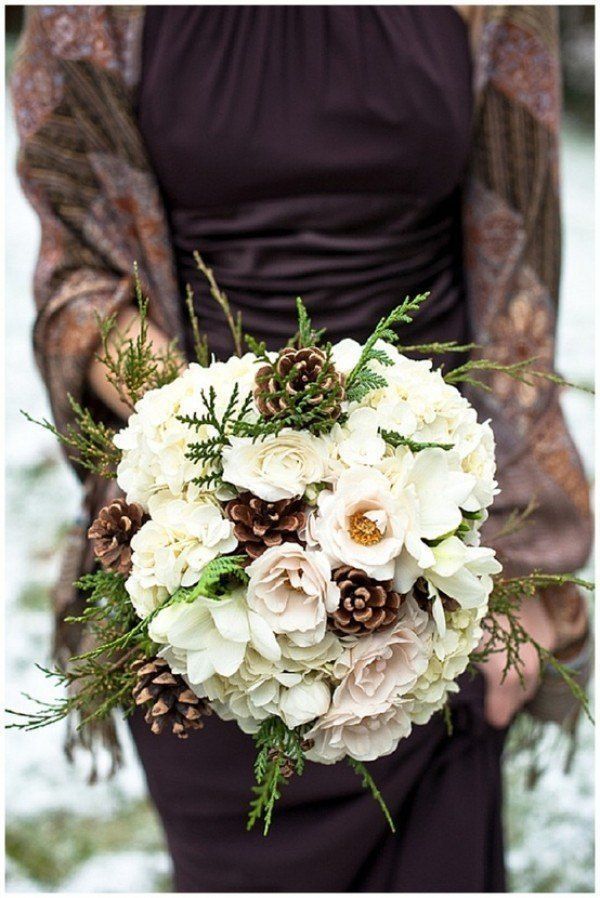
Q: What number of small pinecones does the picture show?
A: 5